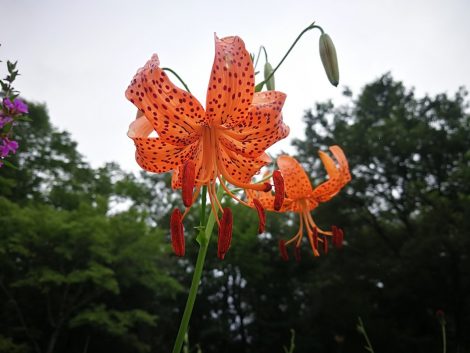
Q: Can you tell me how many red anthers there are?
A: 11